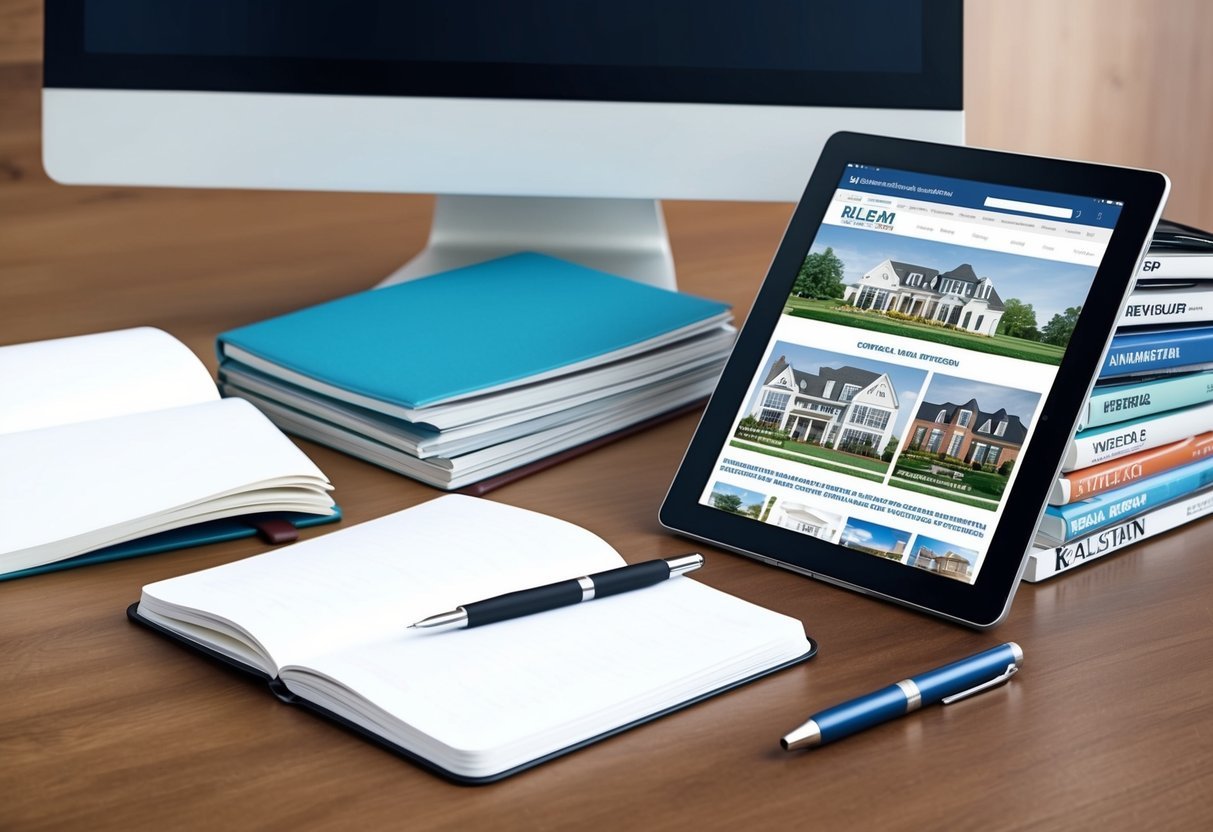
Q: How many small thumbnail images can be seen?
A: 4